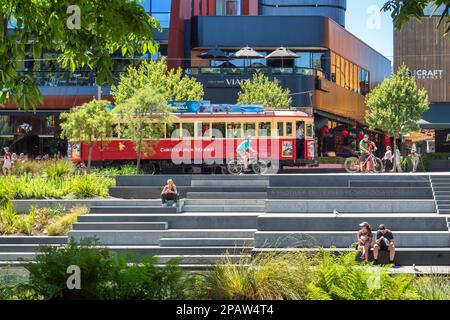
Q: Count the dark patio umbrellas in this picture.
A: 1